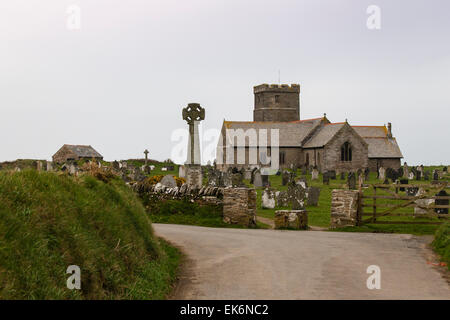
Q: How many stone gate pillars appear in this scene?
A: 2